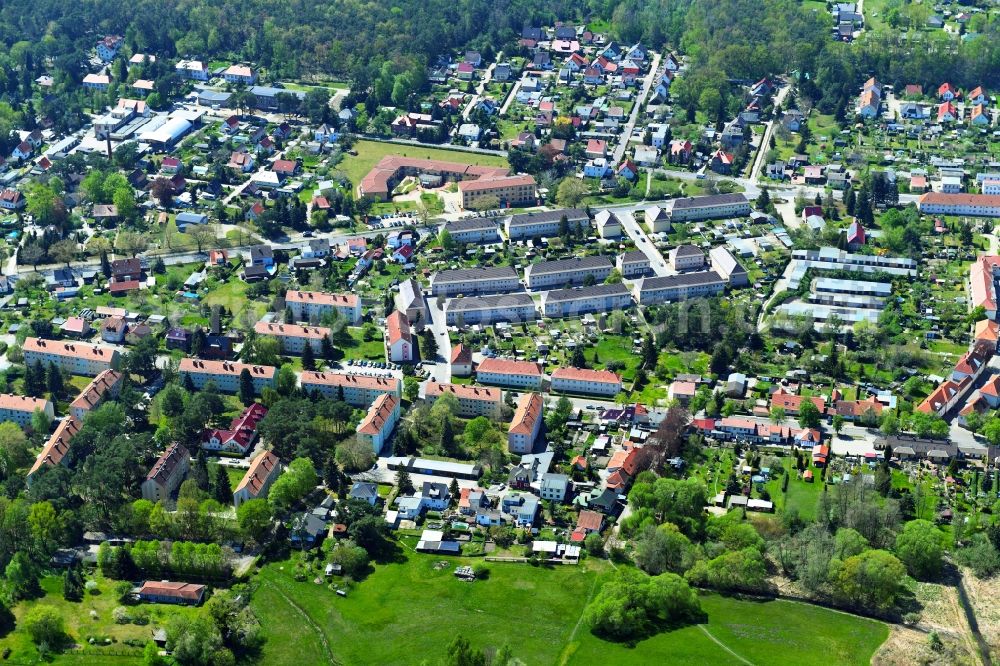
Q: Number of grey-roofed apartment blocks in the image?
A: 14